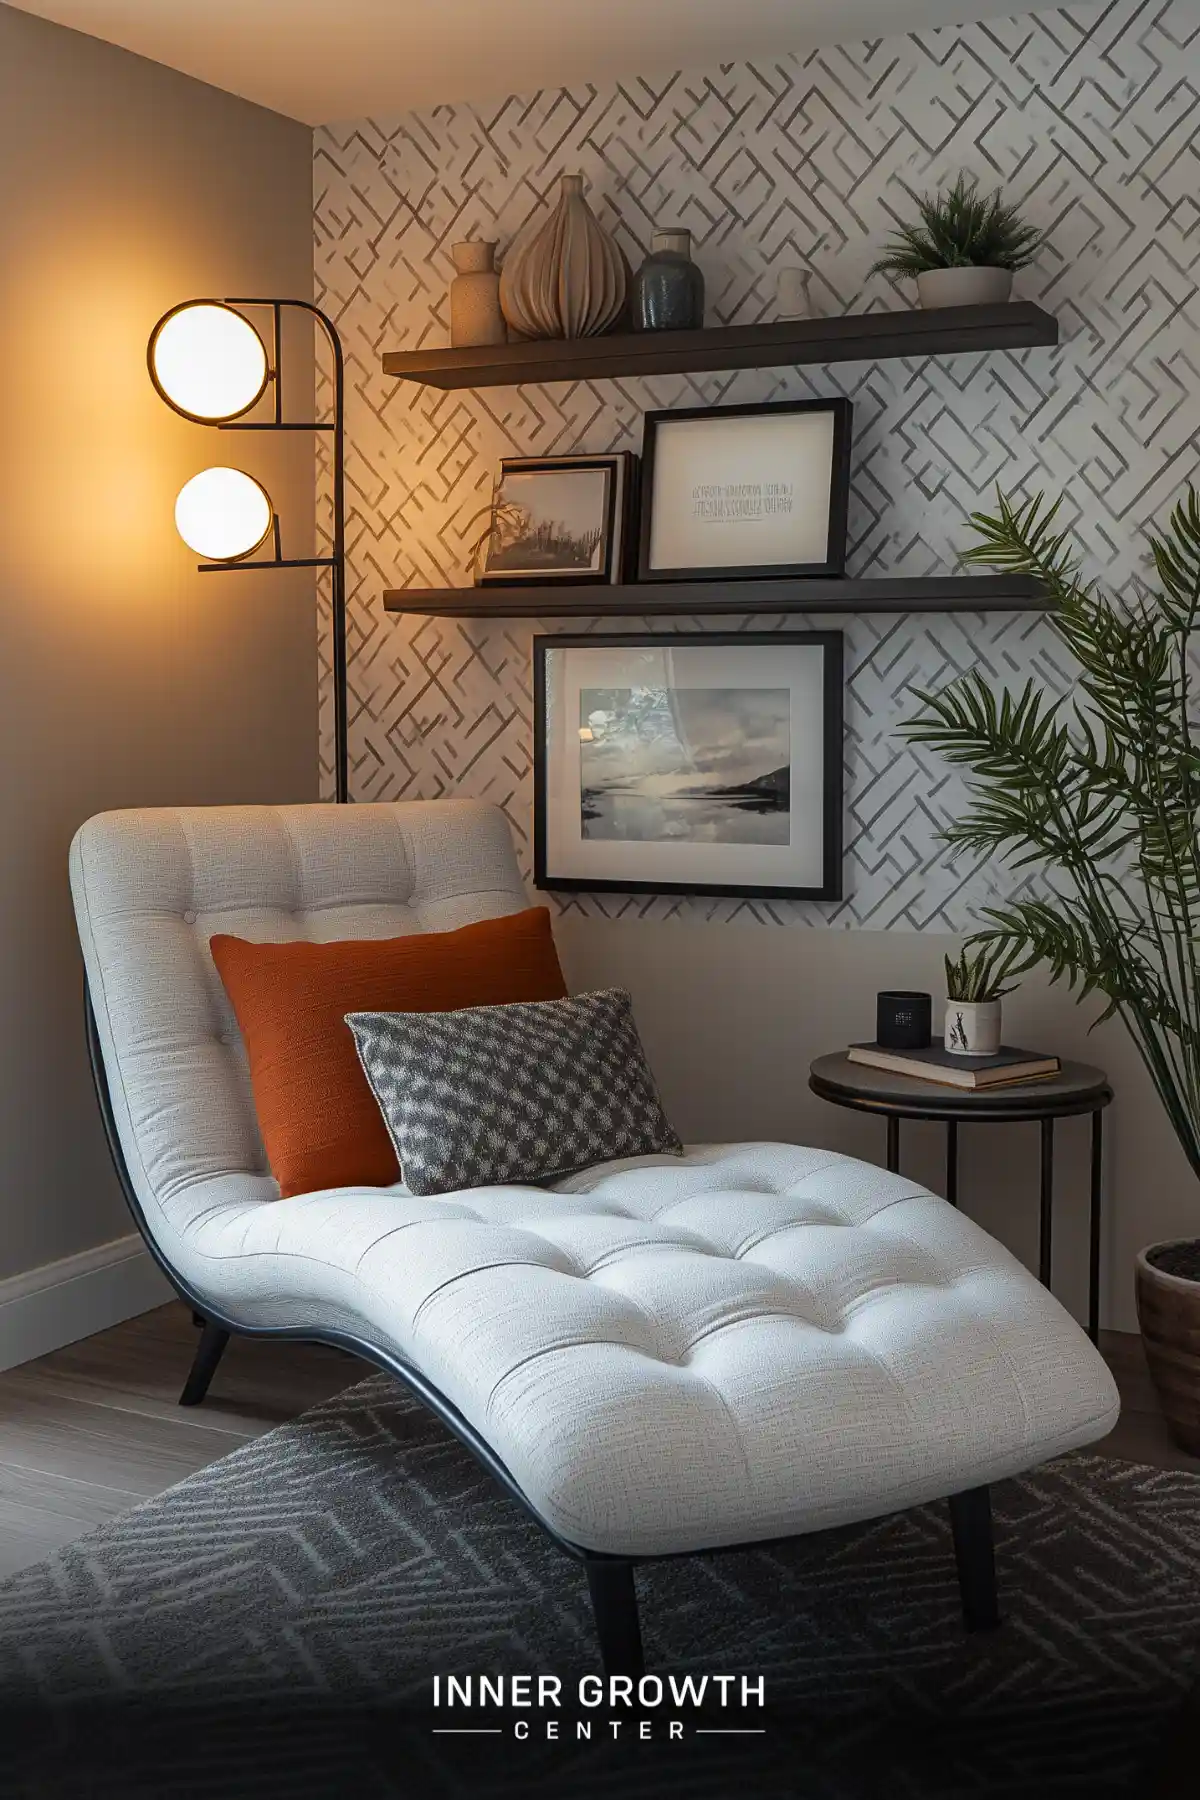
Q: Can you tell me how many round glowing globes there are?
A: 2